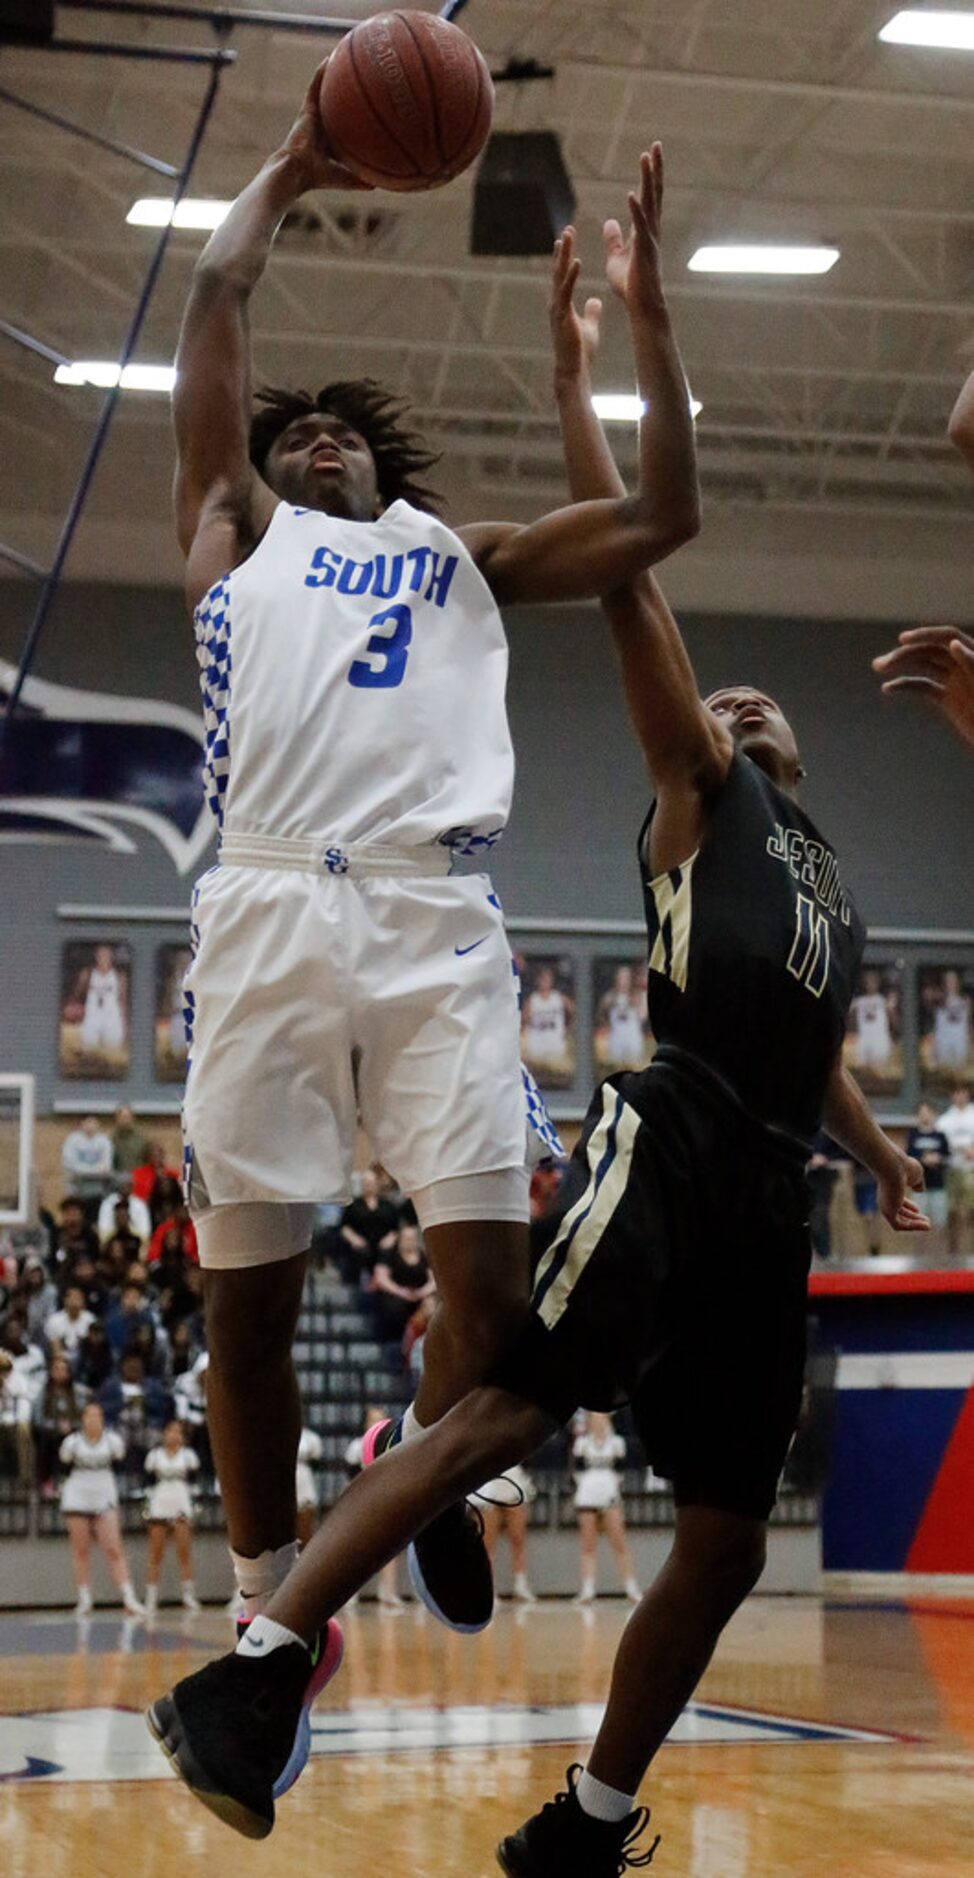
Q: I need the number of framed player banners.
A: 6